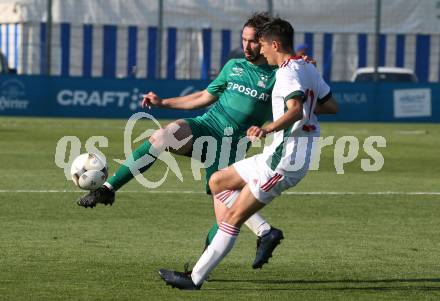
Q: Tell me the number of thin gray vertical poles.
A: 4